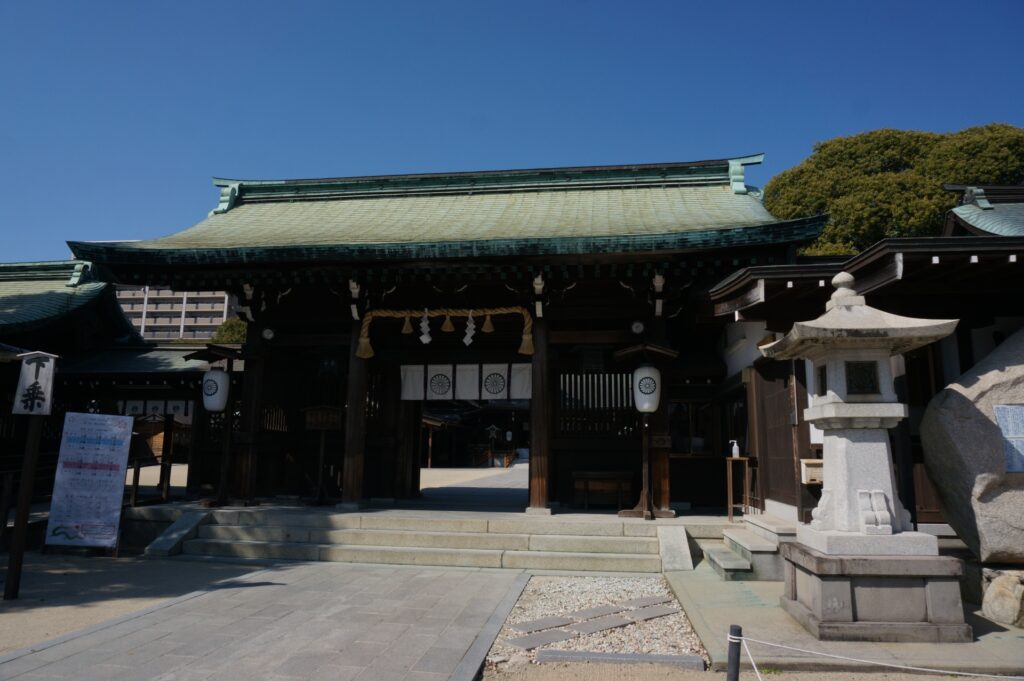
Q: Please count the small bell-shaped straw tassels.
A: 3